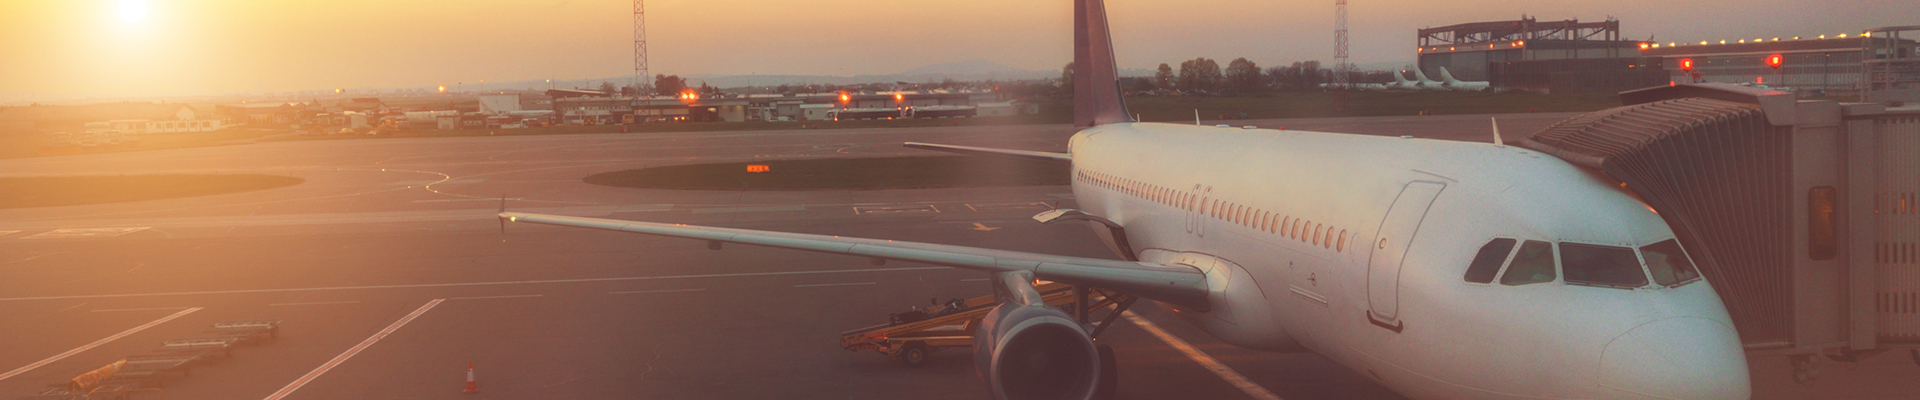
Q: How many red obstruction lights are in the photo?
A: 2